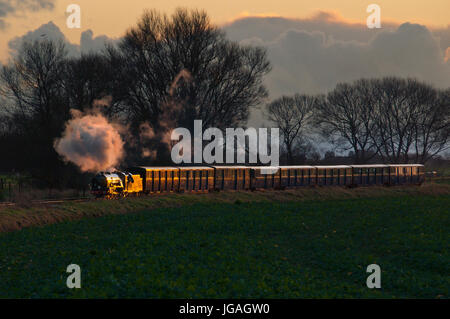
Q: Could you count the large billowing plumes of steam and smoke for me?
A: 1